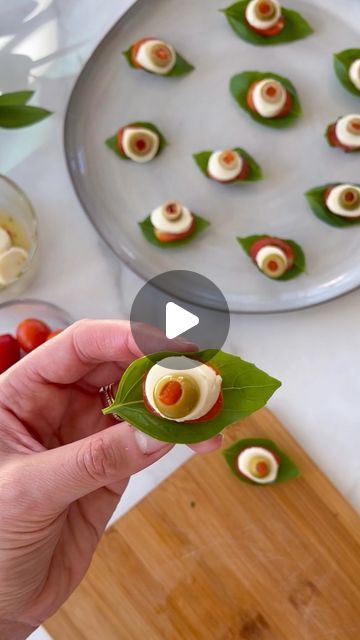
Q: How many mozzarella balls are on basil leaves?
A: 12